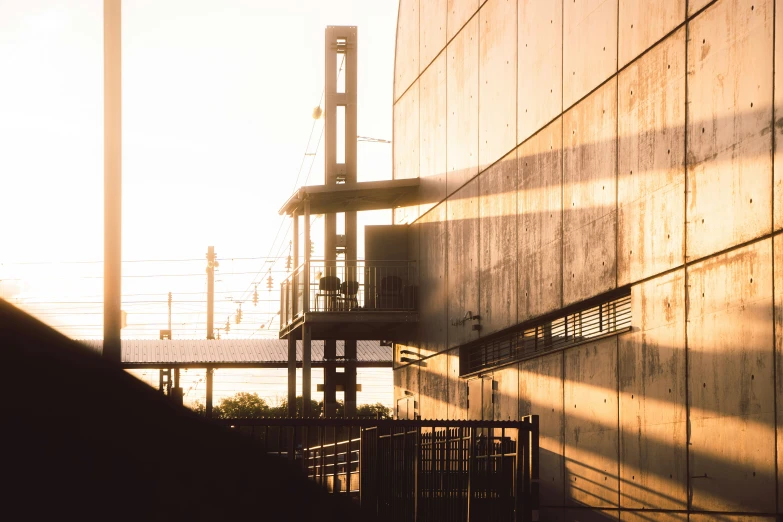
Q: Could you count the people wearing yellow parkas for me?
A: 0